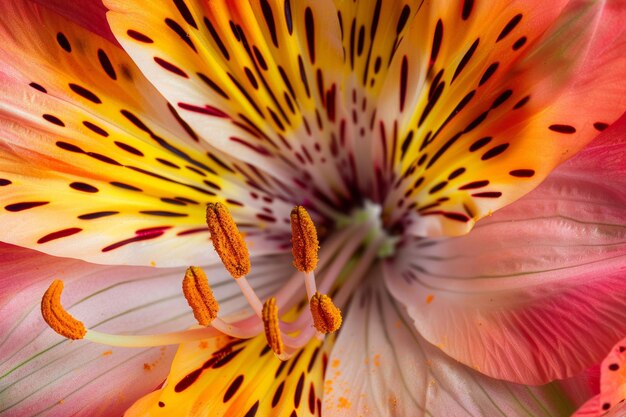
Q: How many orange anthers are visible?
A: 6